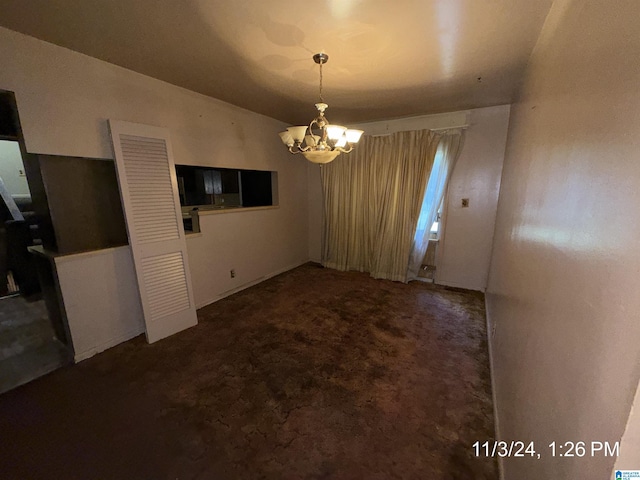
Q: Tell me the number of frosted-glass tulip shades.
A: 6